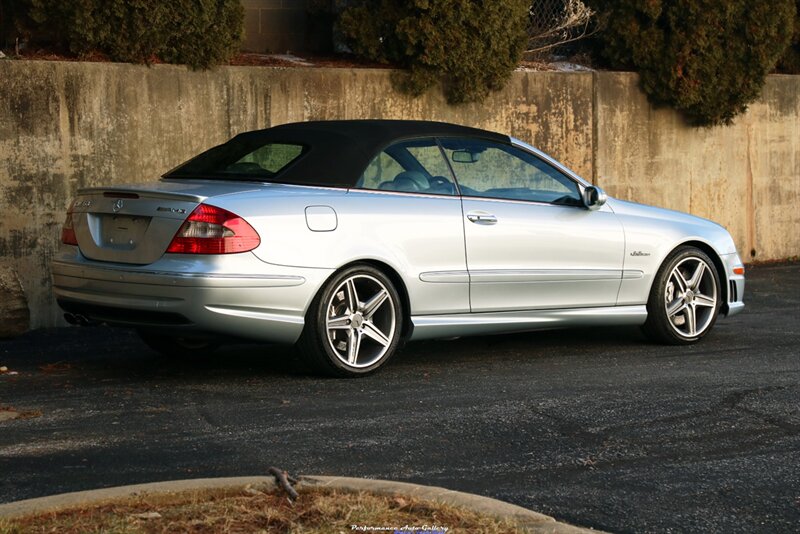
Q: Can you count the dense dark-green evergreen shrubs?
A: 3